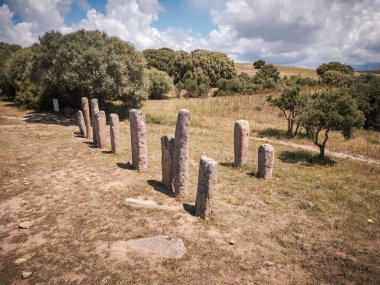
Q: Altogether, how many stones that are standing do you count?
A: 11